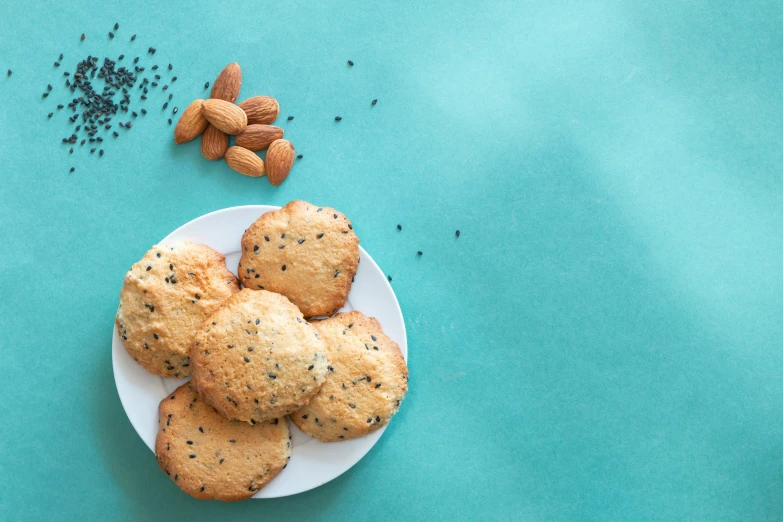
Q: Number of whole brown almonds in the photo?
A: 8